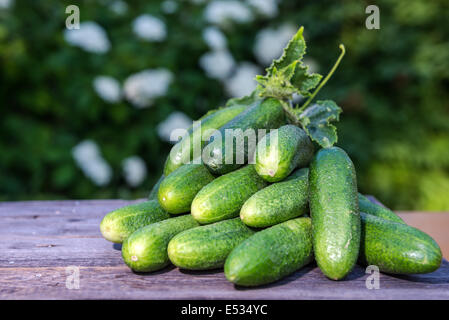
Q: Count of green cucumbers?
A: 14